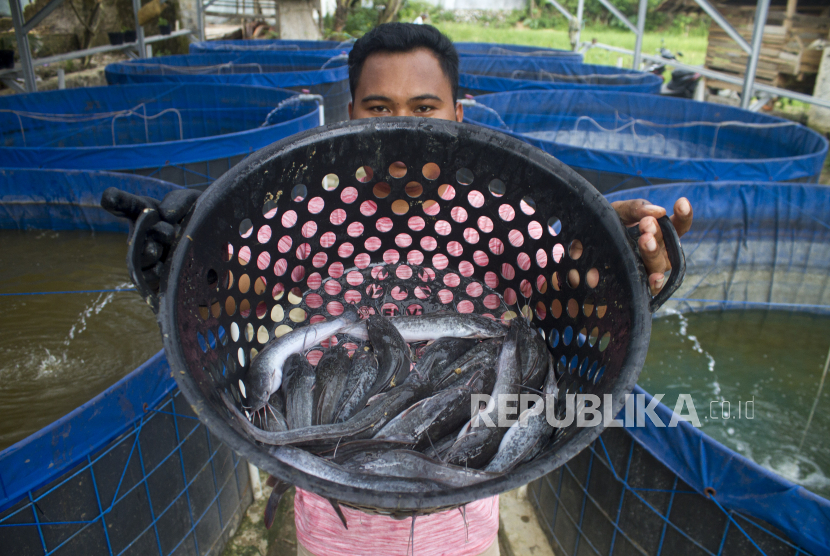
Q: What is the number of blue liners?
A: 8